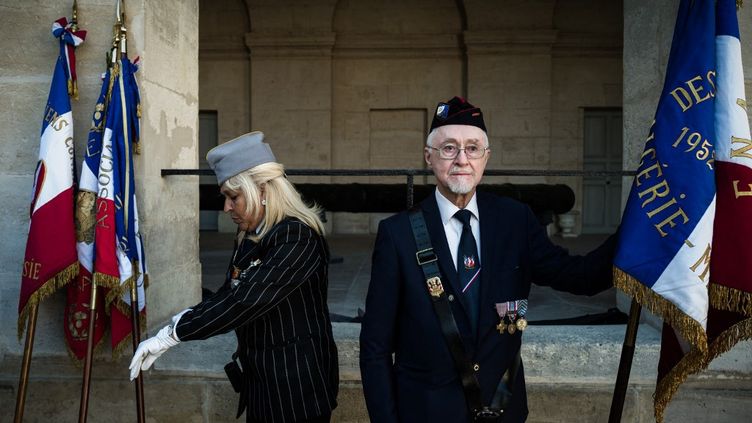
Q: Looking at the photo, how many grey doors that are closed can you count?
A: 2